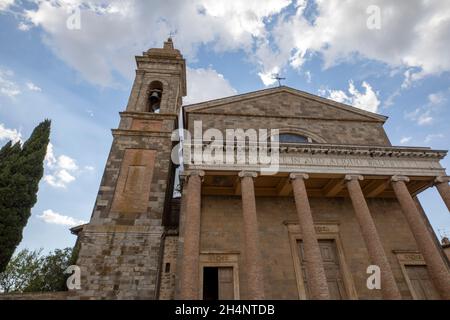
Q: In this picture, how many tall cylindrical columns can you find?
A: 6